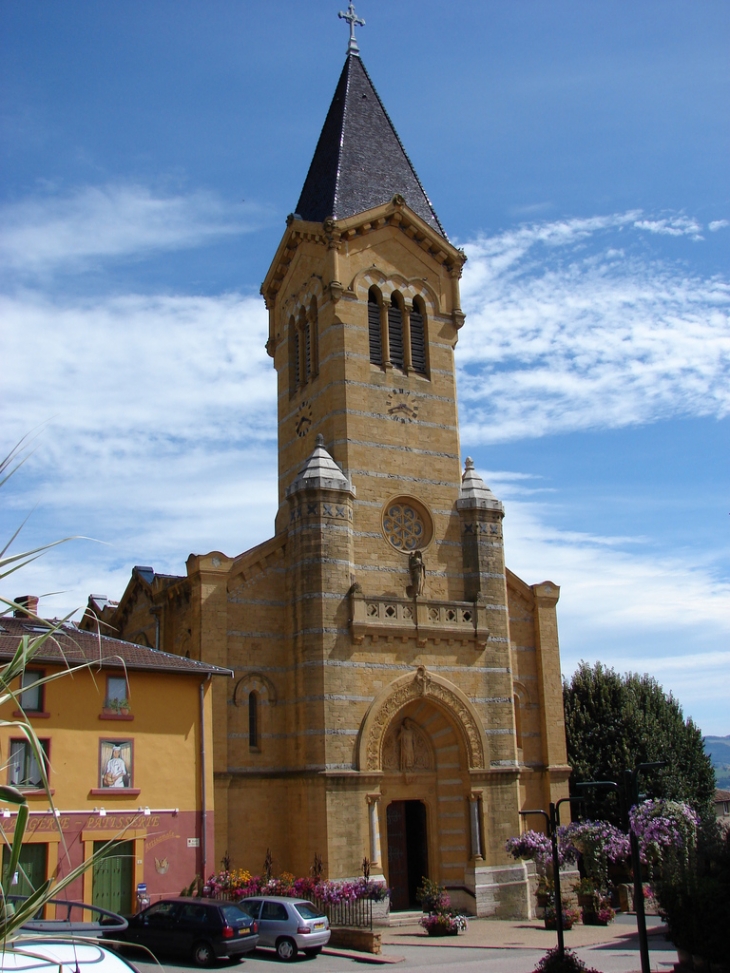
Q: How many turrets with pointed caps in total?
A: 2